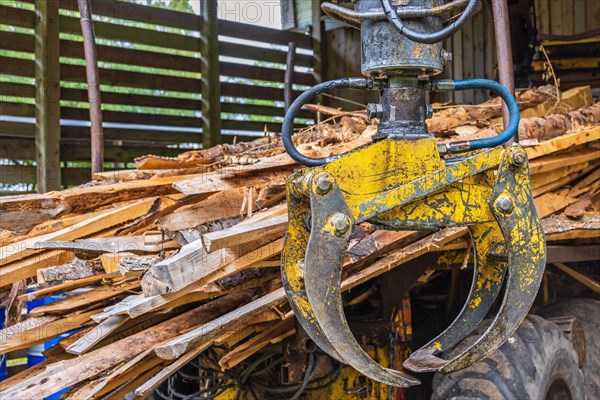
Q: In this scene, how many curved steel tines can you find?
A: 4